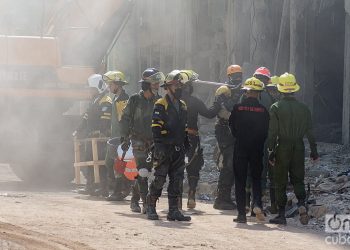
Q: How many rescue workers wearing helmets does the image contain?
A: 10